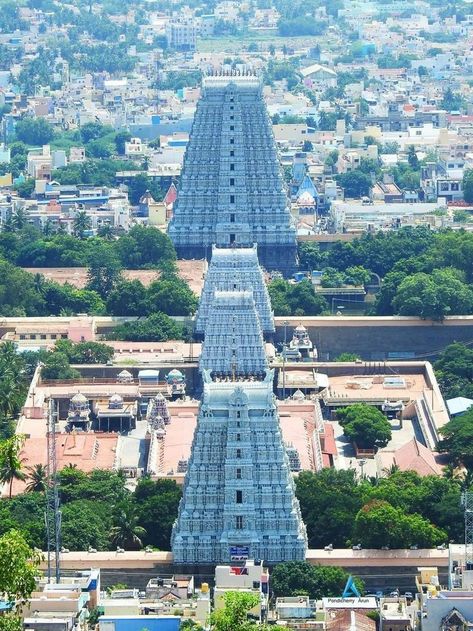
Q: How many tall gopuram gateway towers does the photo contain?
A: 4